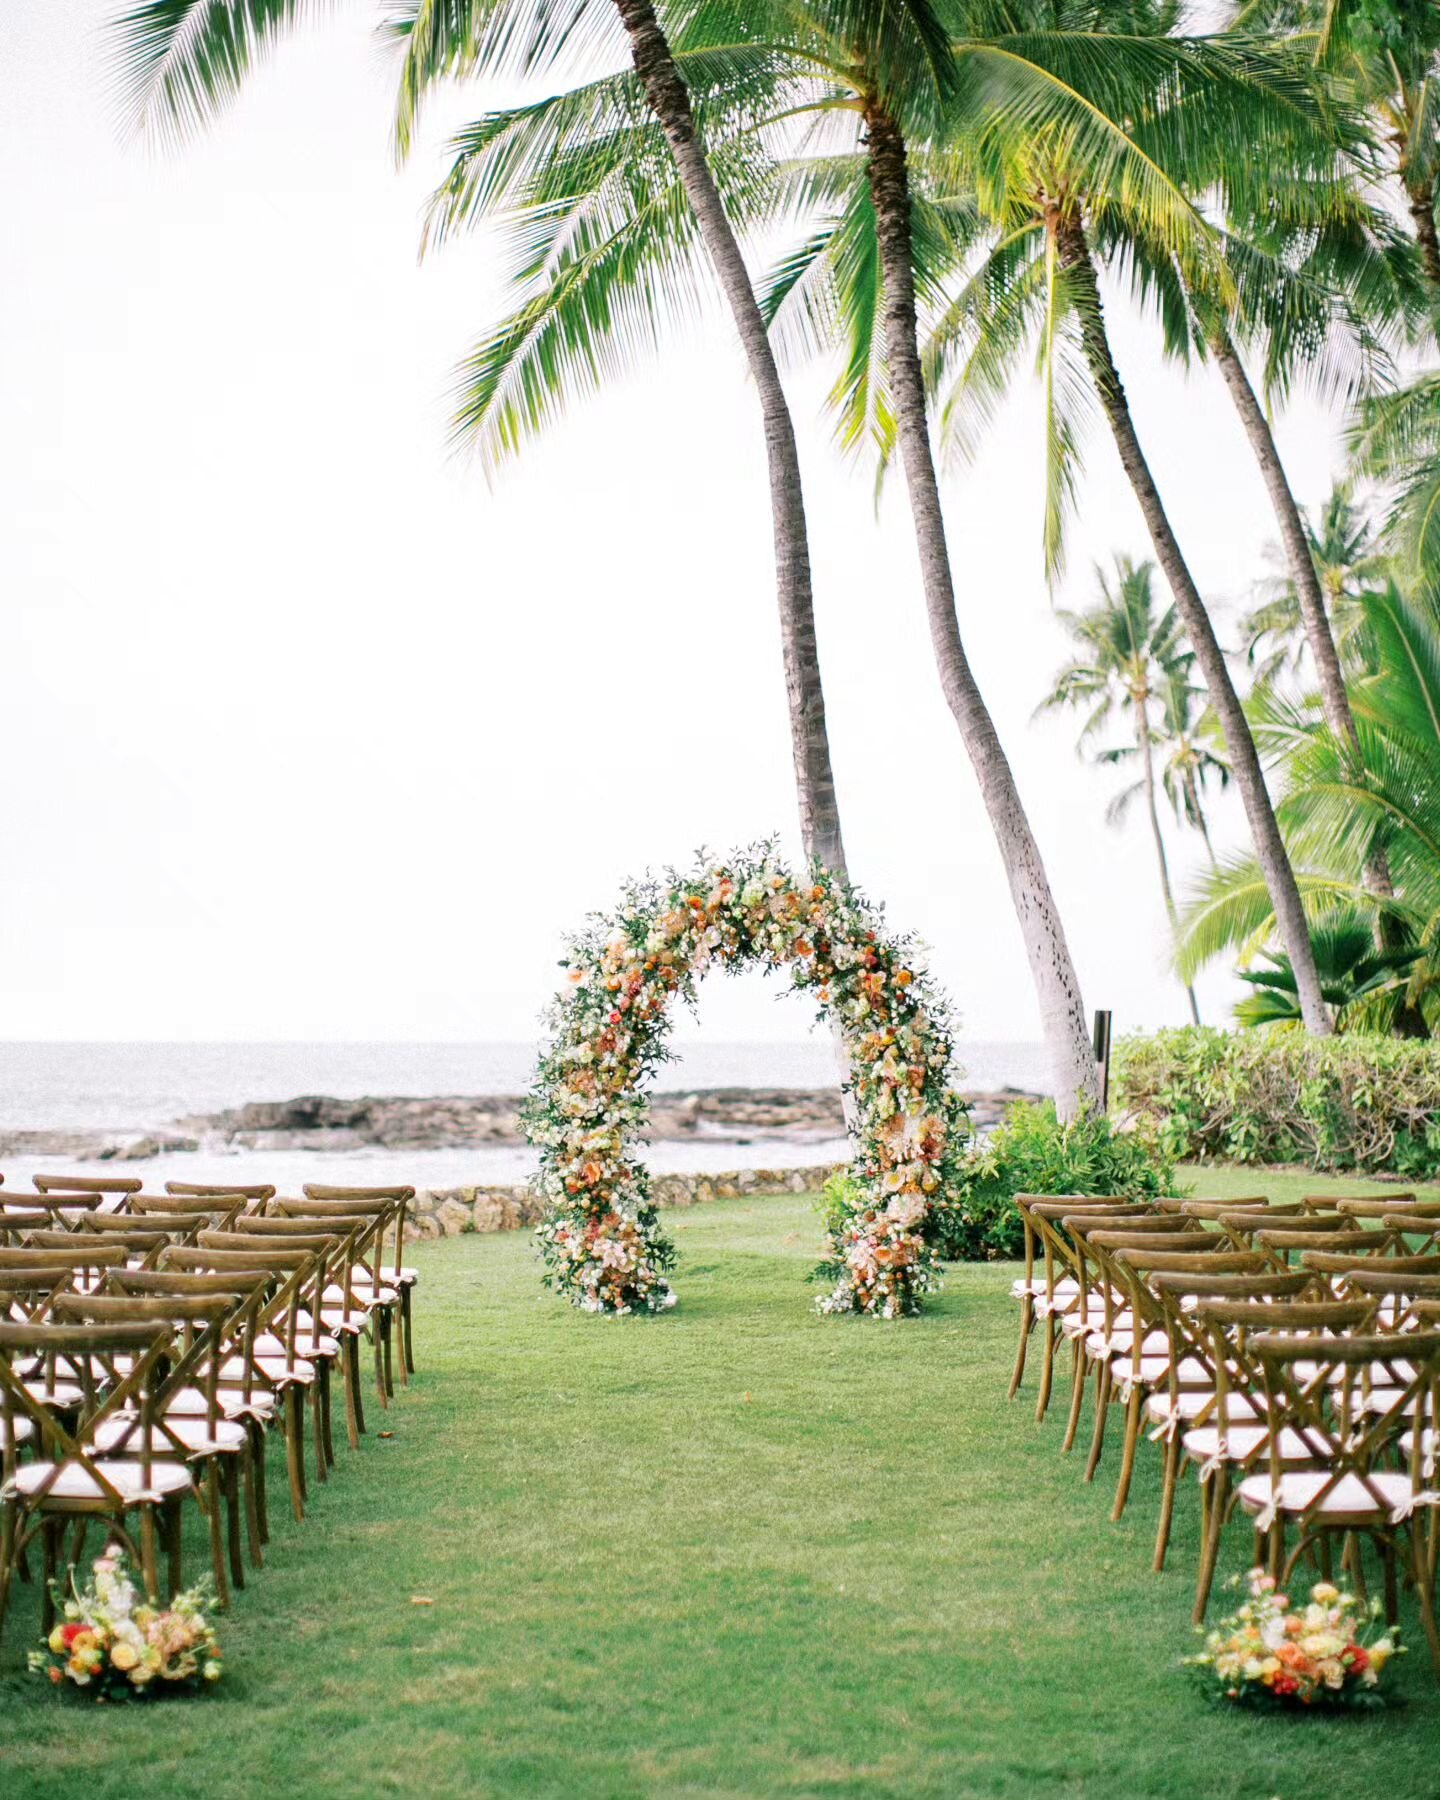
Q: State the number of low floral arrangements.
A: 2